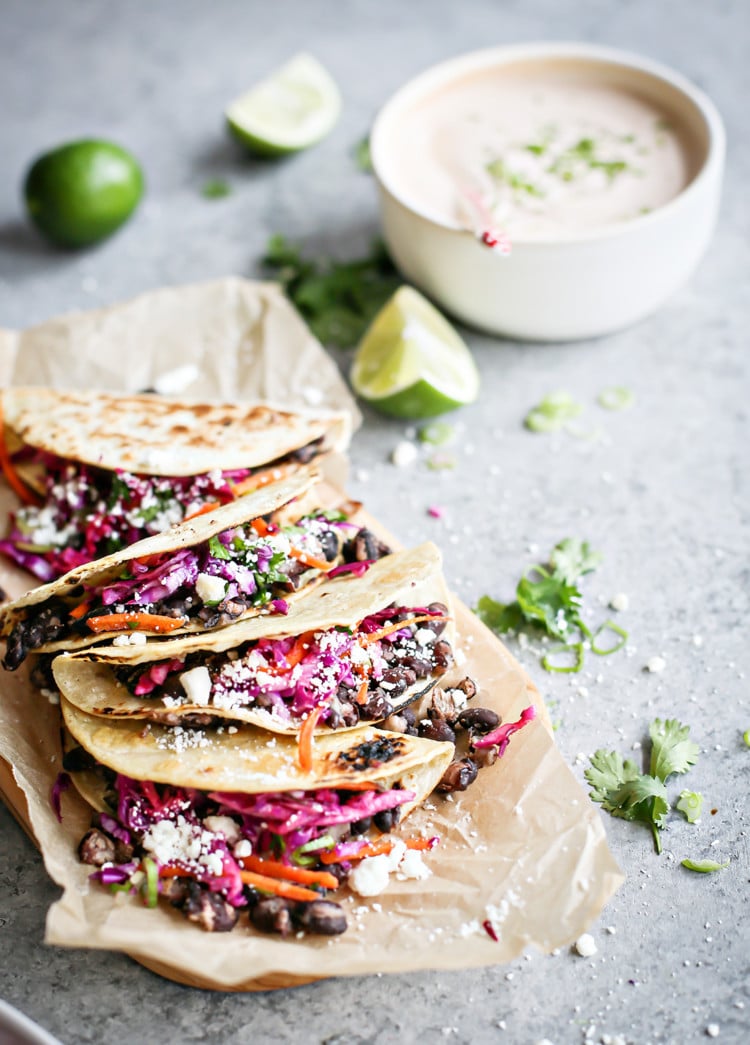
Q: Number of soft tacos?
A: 4